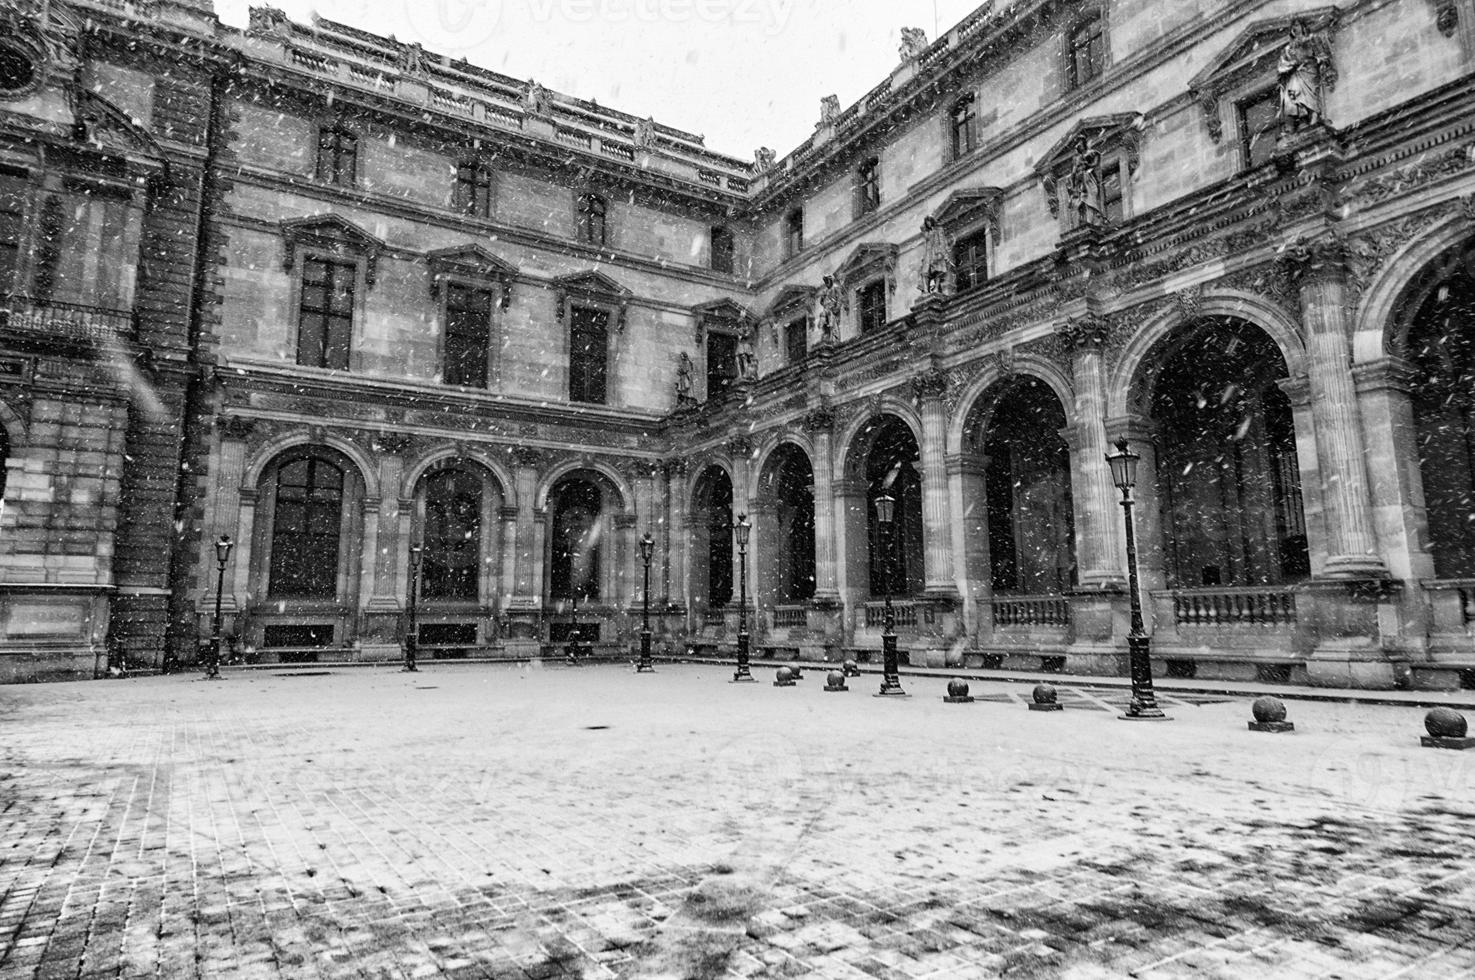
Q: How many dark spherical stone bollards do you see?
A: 8